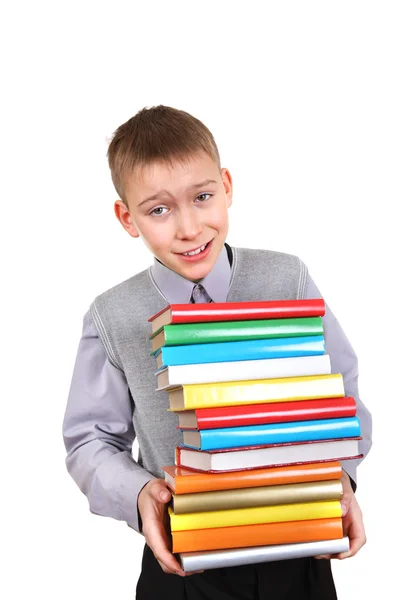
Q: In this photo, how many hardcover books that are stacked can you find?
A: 13